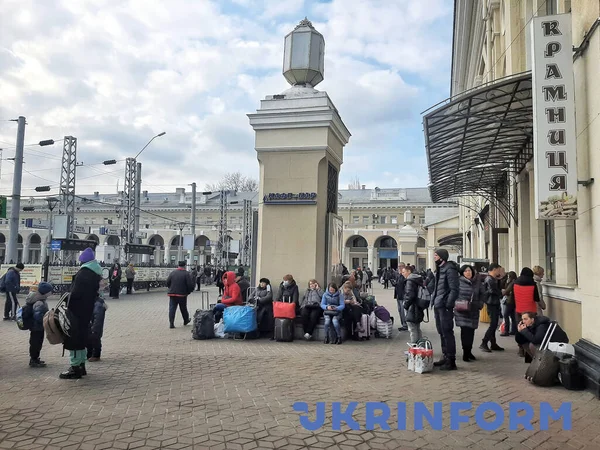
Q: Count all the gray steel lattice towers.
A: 4